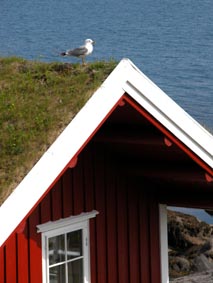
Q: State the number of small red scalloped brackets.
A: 5